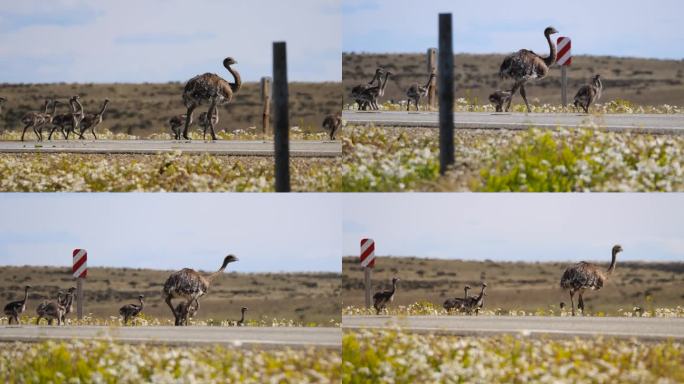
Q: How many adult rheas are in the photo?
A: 4